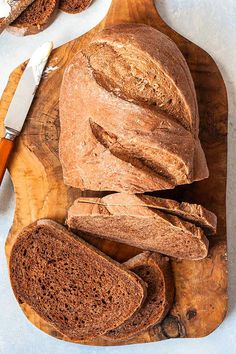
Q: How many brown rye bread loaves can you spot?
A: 1